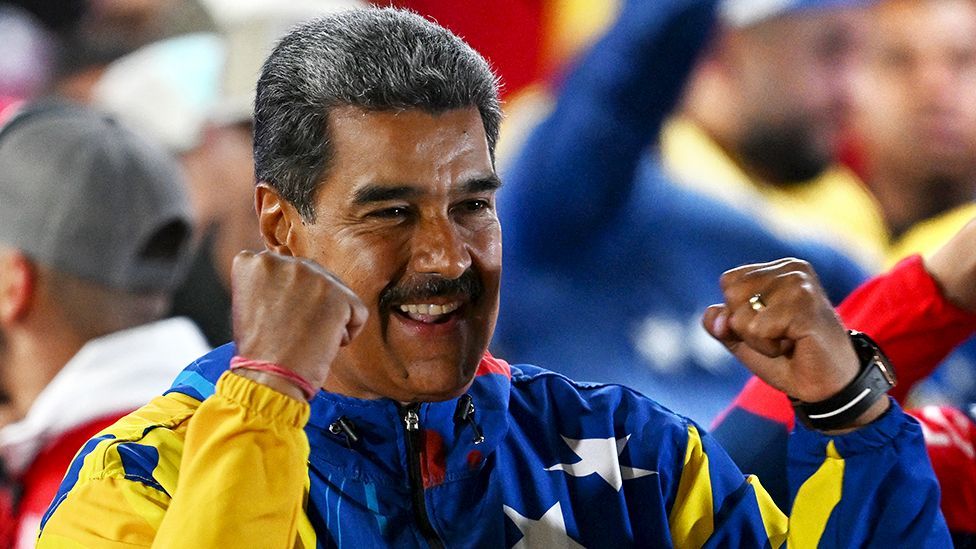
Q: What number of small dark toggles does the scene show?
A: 2